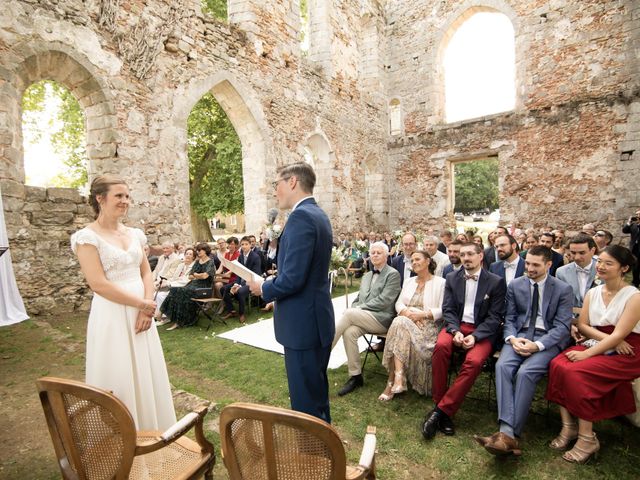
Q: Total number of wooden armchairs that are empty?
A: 2